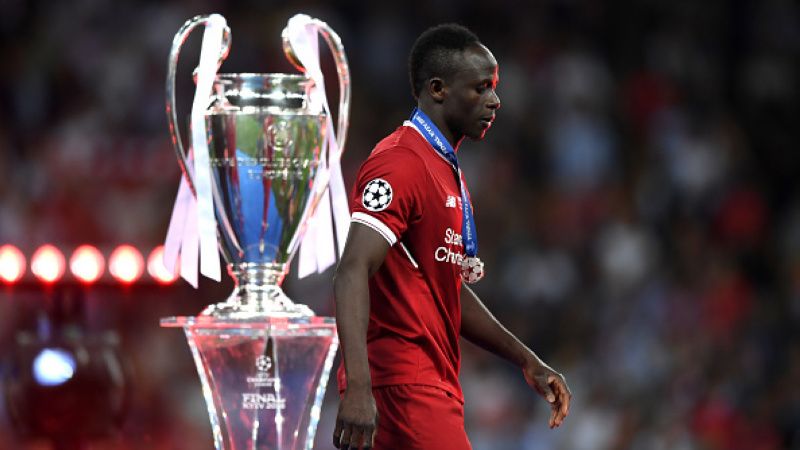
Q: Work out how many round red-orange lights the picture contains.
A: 5